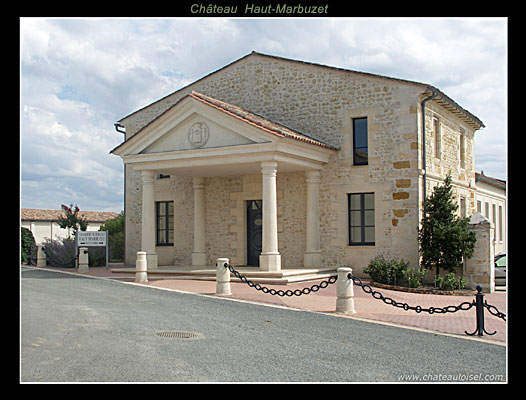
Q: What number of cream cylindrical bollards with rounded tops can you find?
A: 5